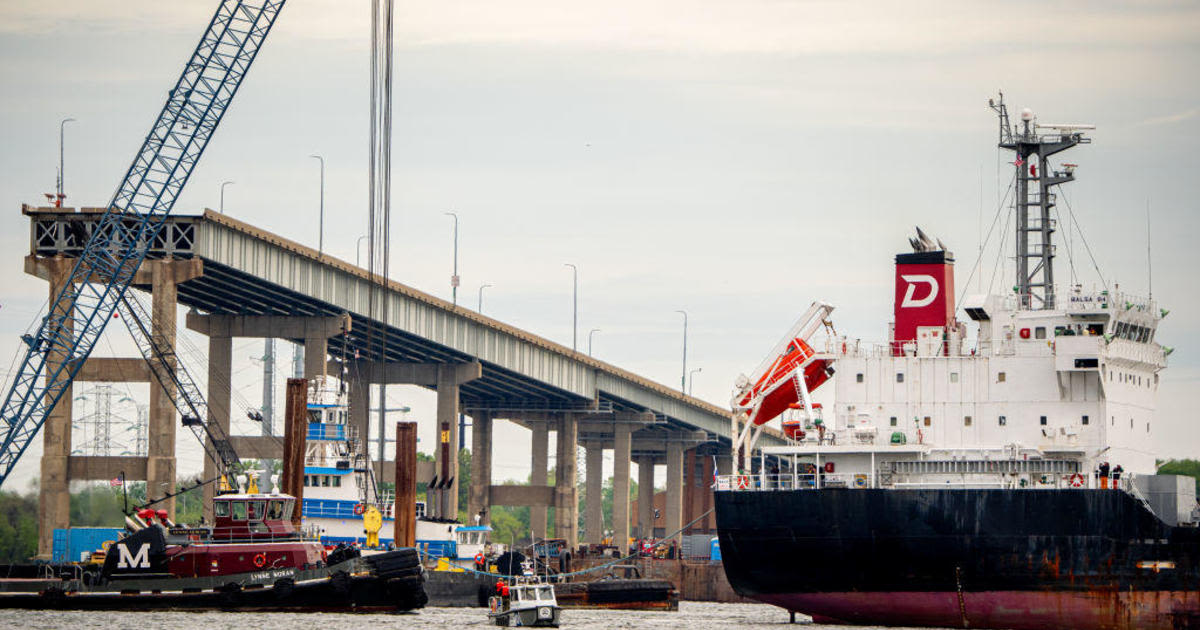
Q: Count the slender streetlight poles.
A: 10